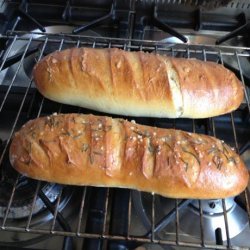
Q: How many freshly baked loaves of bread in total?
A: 2